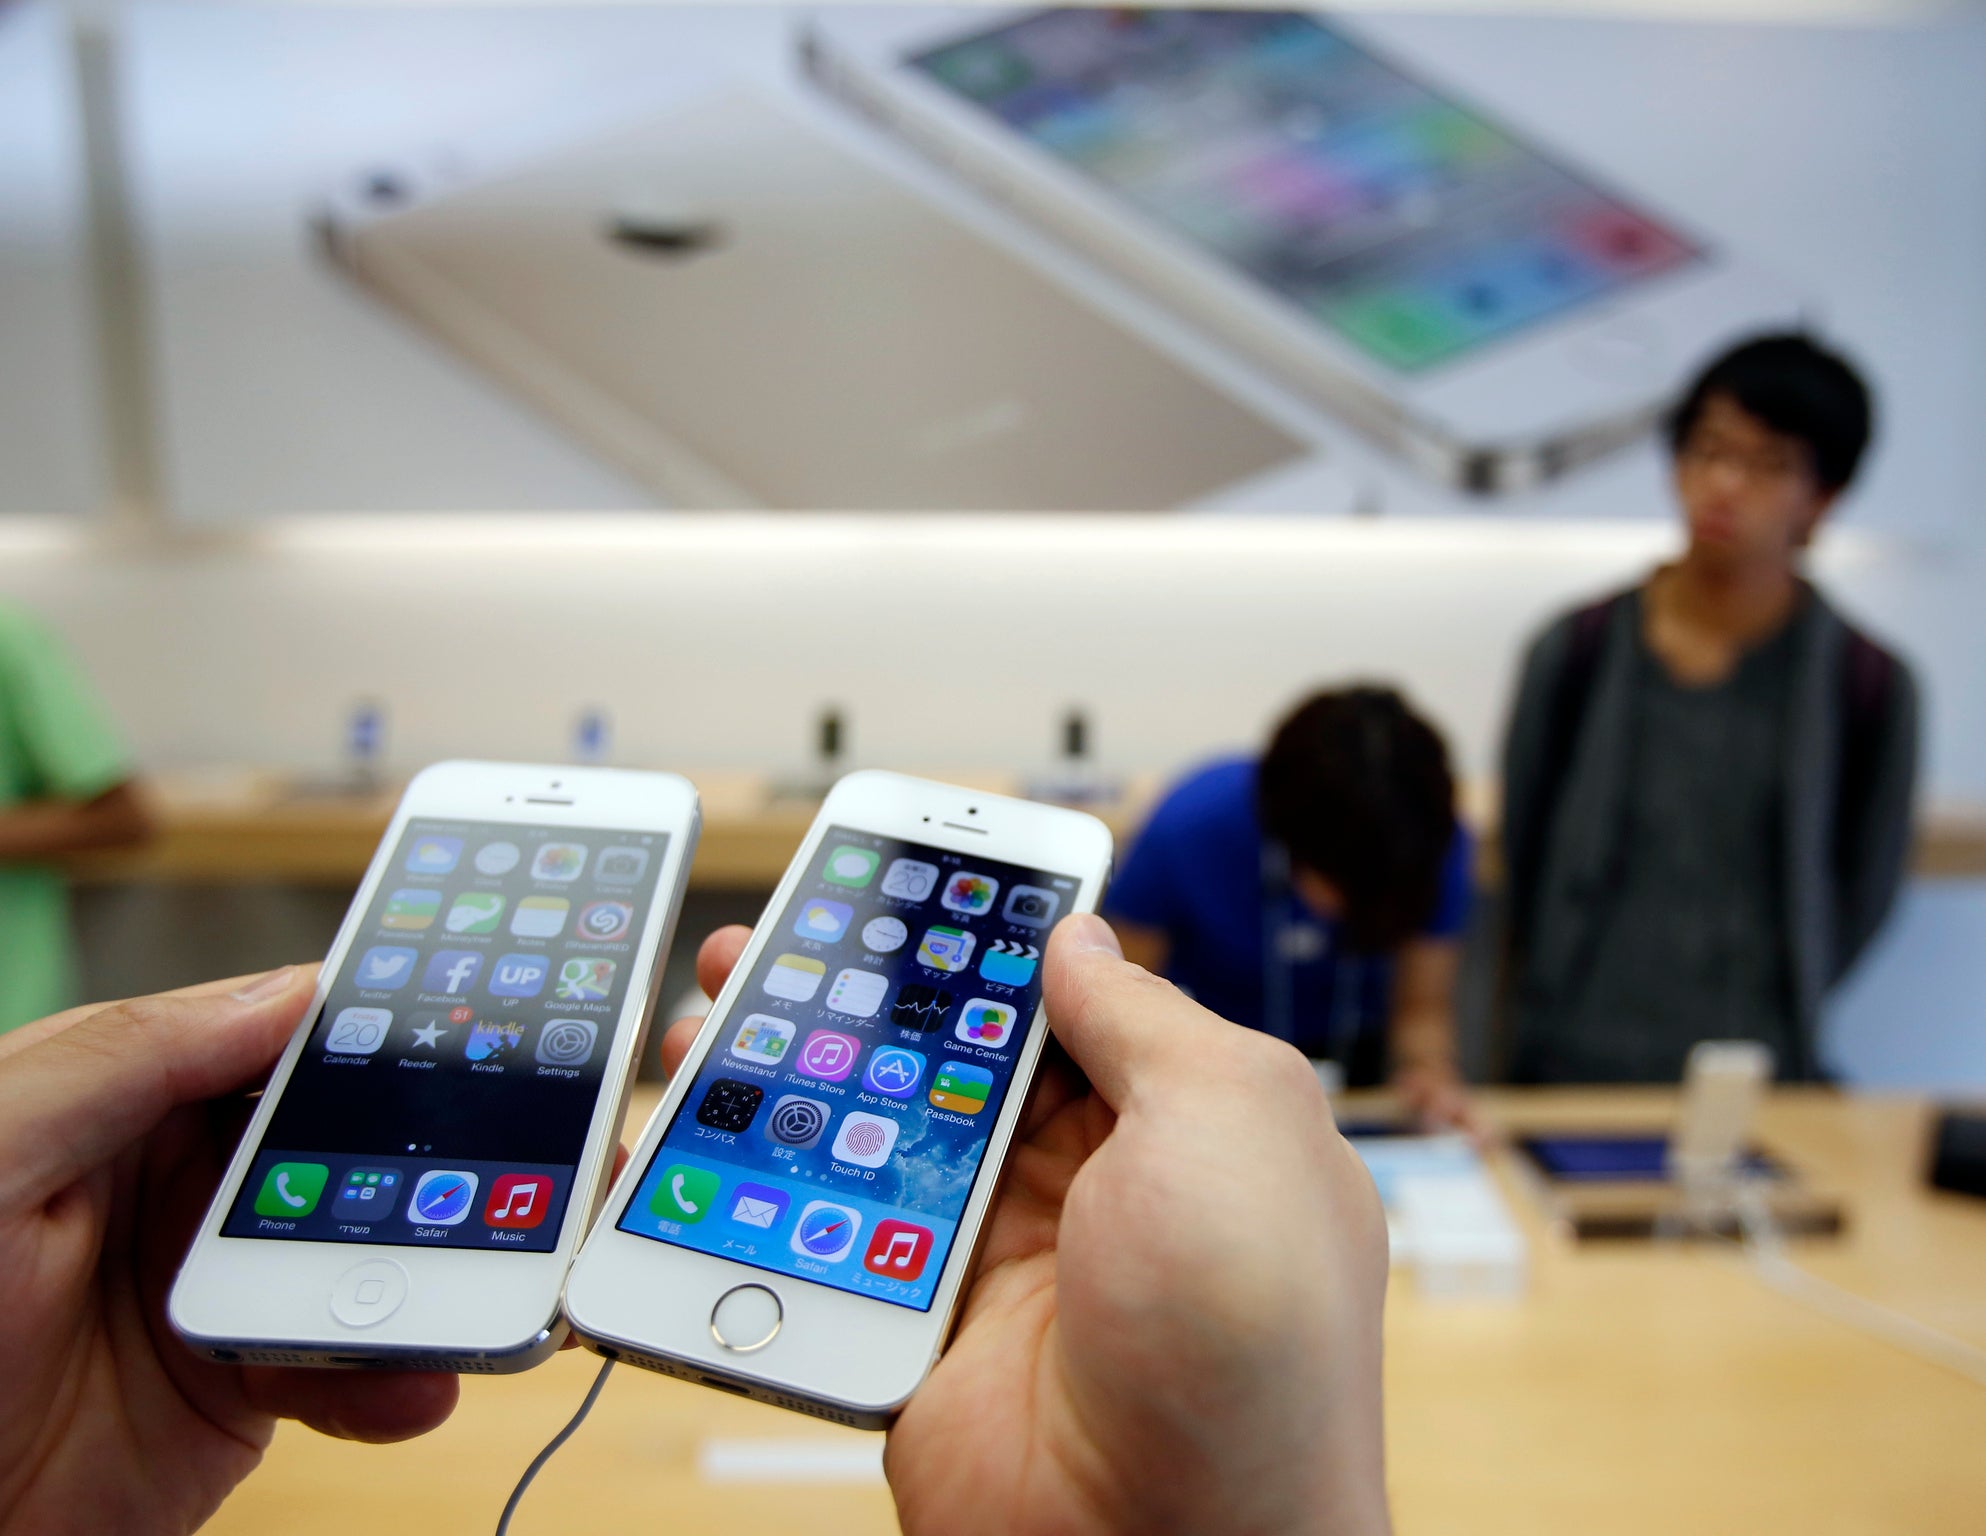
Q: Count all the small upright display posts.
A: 4